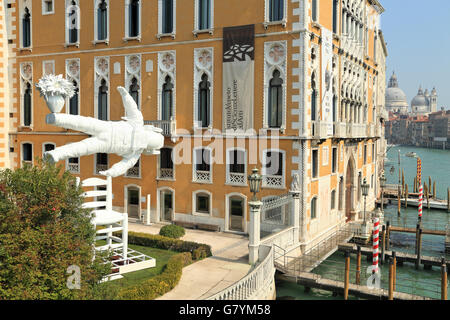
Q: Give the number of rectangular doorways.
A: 3